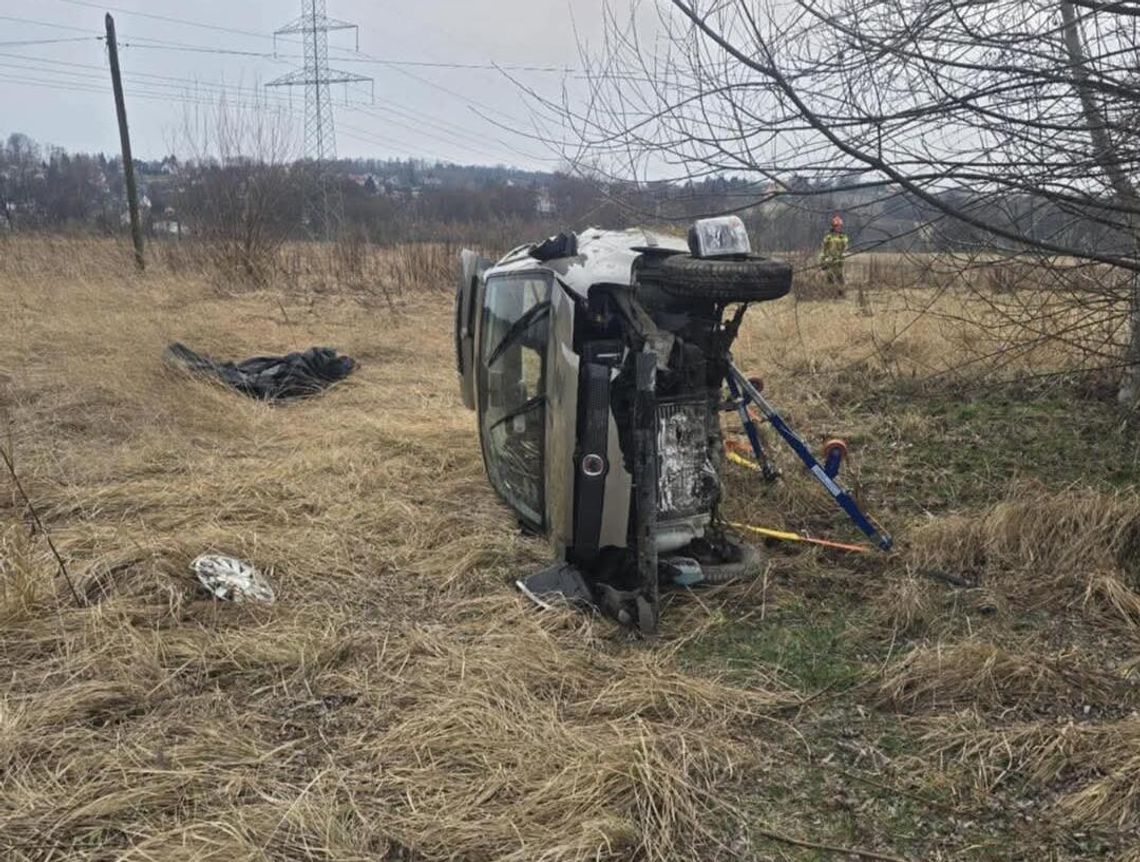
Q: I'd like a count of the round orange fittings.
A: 2